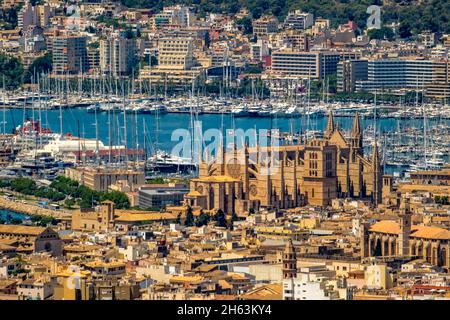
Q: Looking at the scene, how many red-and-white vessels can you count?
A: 1